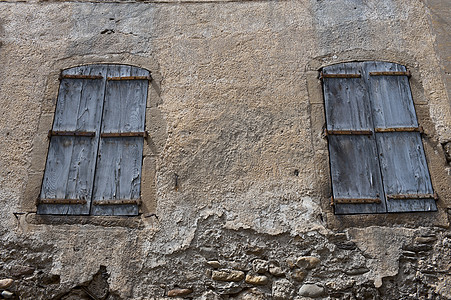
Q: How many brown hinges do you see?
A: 12